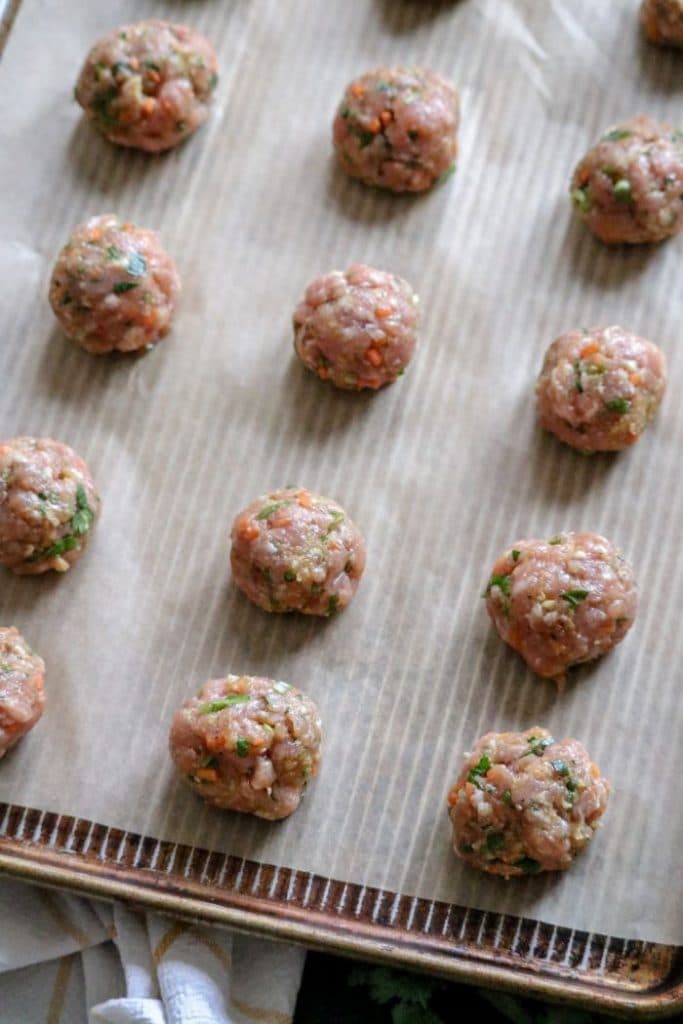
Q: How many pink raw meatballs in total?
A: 13